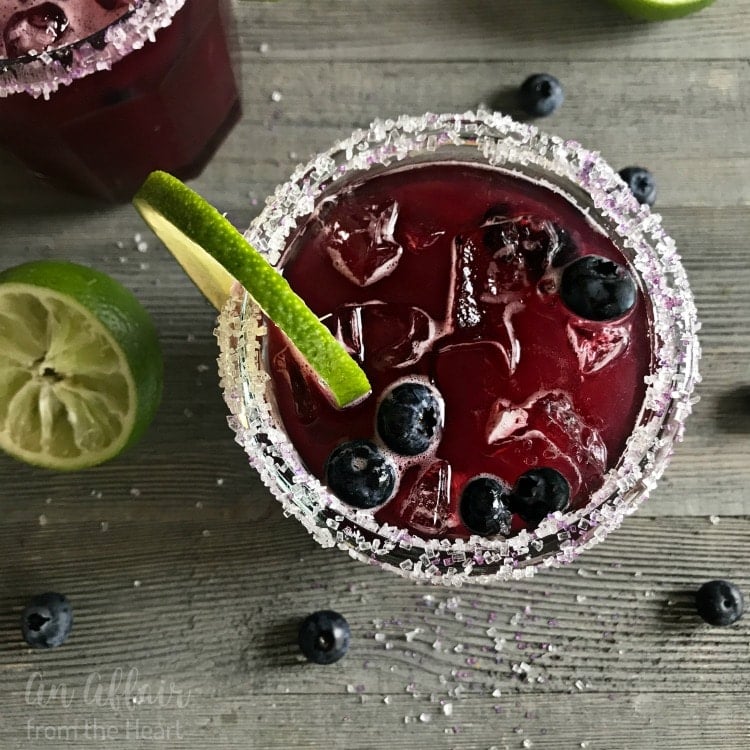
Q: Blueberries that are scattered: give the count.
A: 5